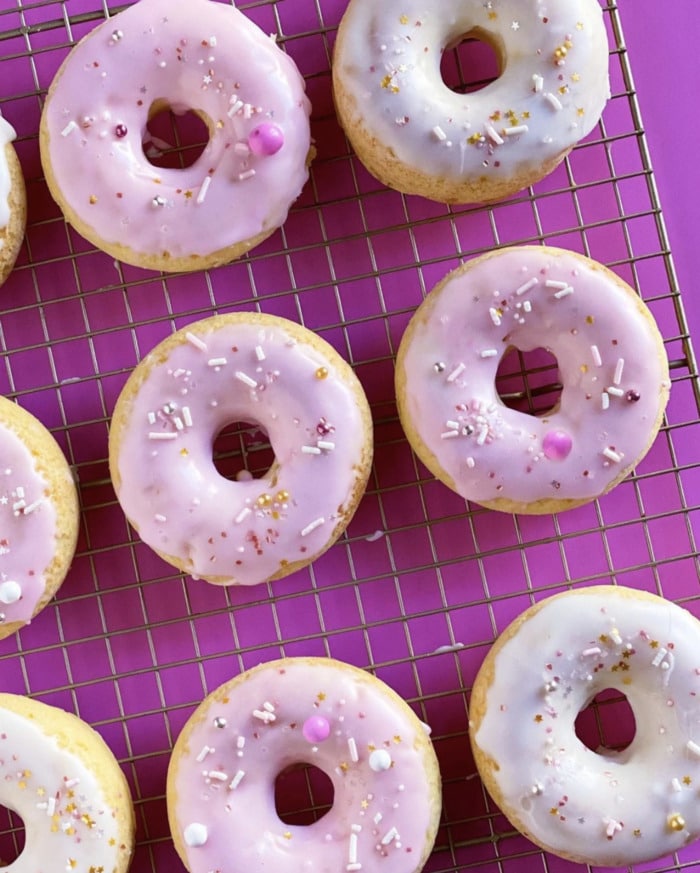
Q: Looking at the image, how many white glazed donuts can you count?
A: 4